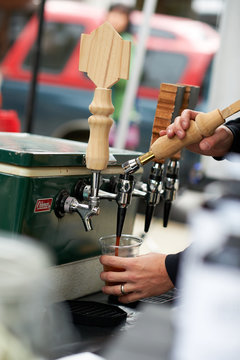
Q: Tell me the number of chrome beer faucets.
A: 4